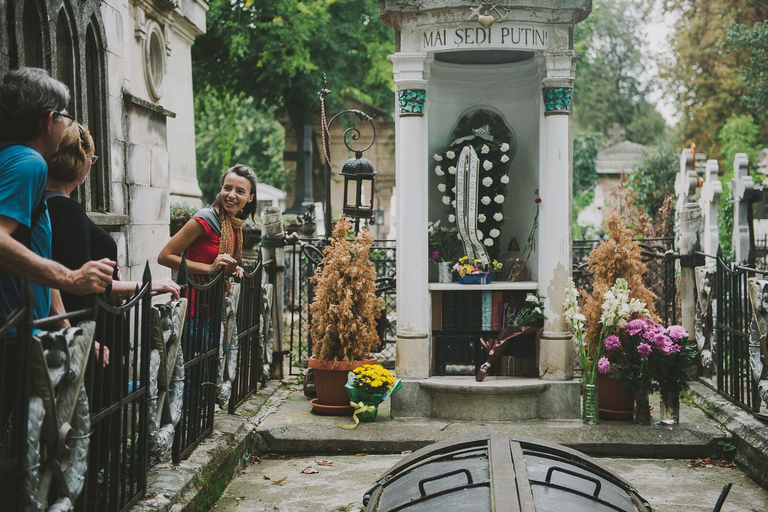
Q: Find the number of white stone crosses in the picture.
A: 3